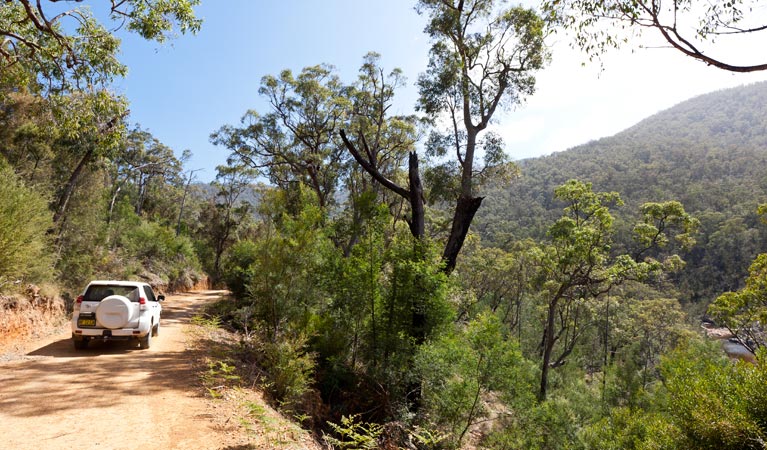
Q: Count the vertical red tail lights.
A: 2